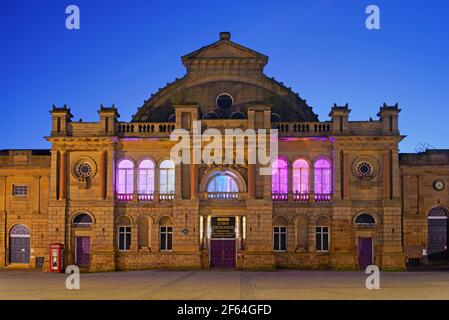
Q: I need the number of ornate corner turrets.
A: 4